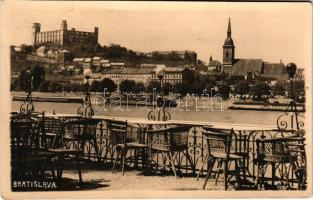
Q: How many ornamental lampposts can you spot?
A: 4